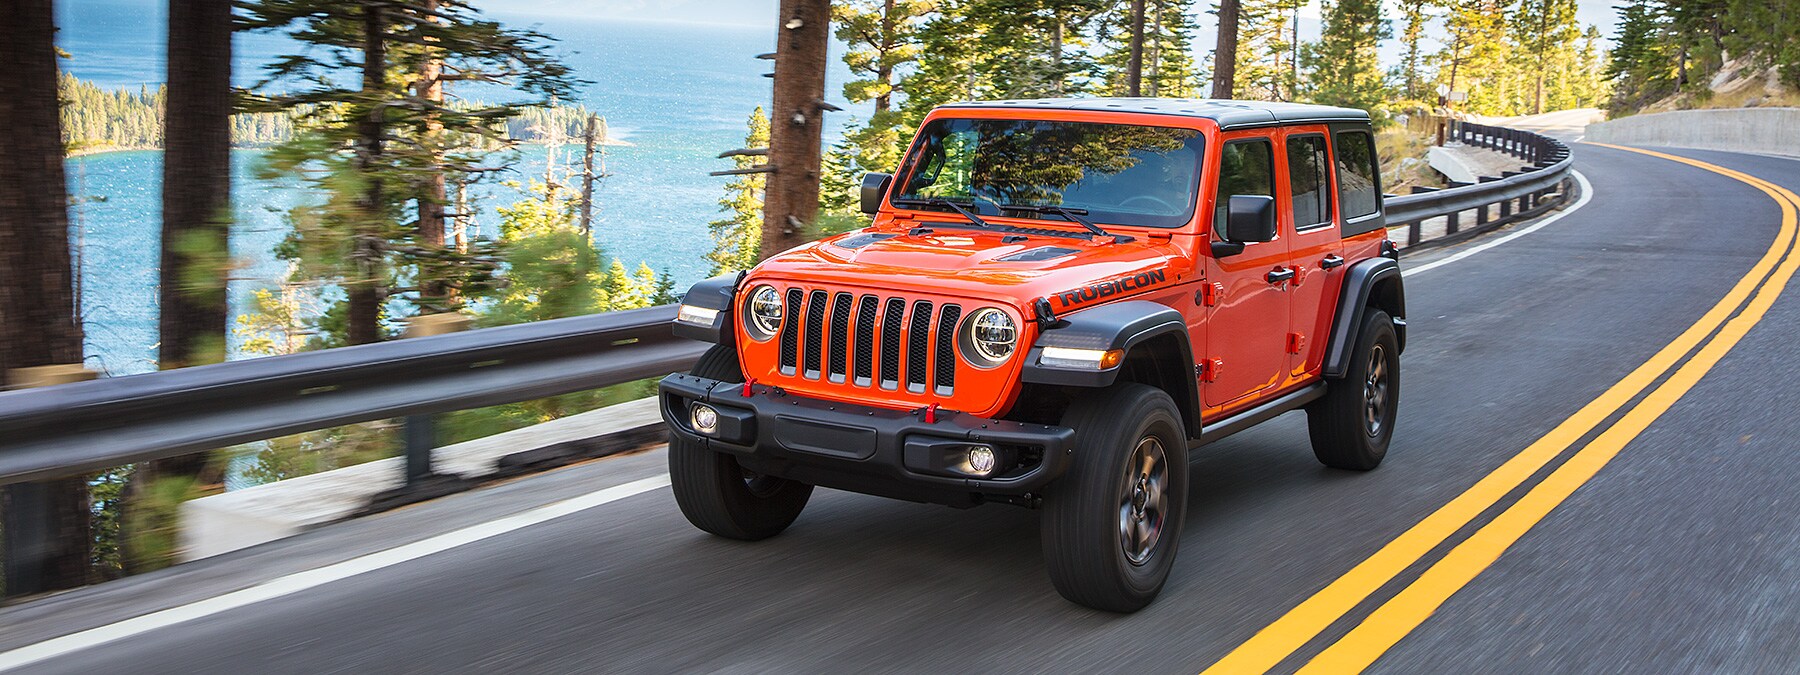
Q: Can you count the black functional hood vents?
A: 2